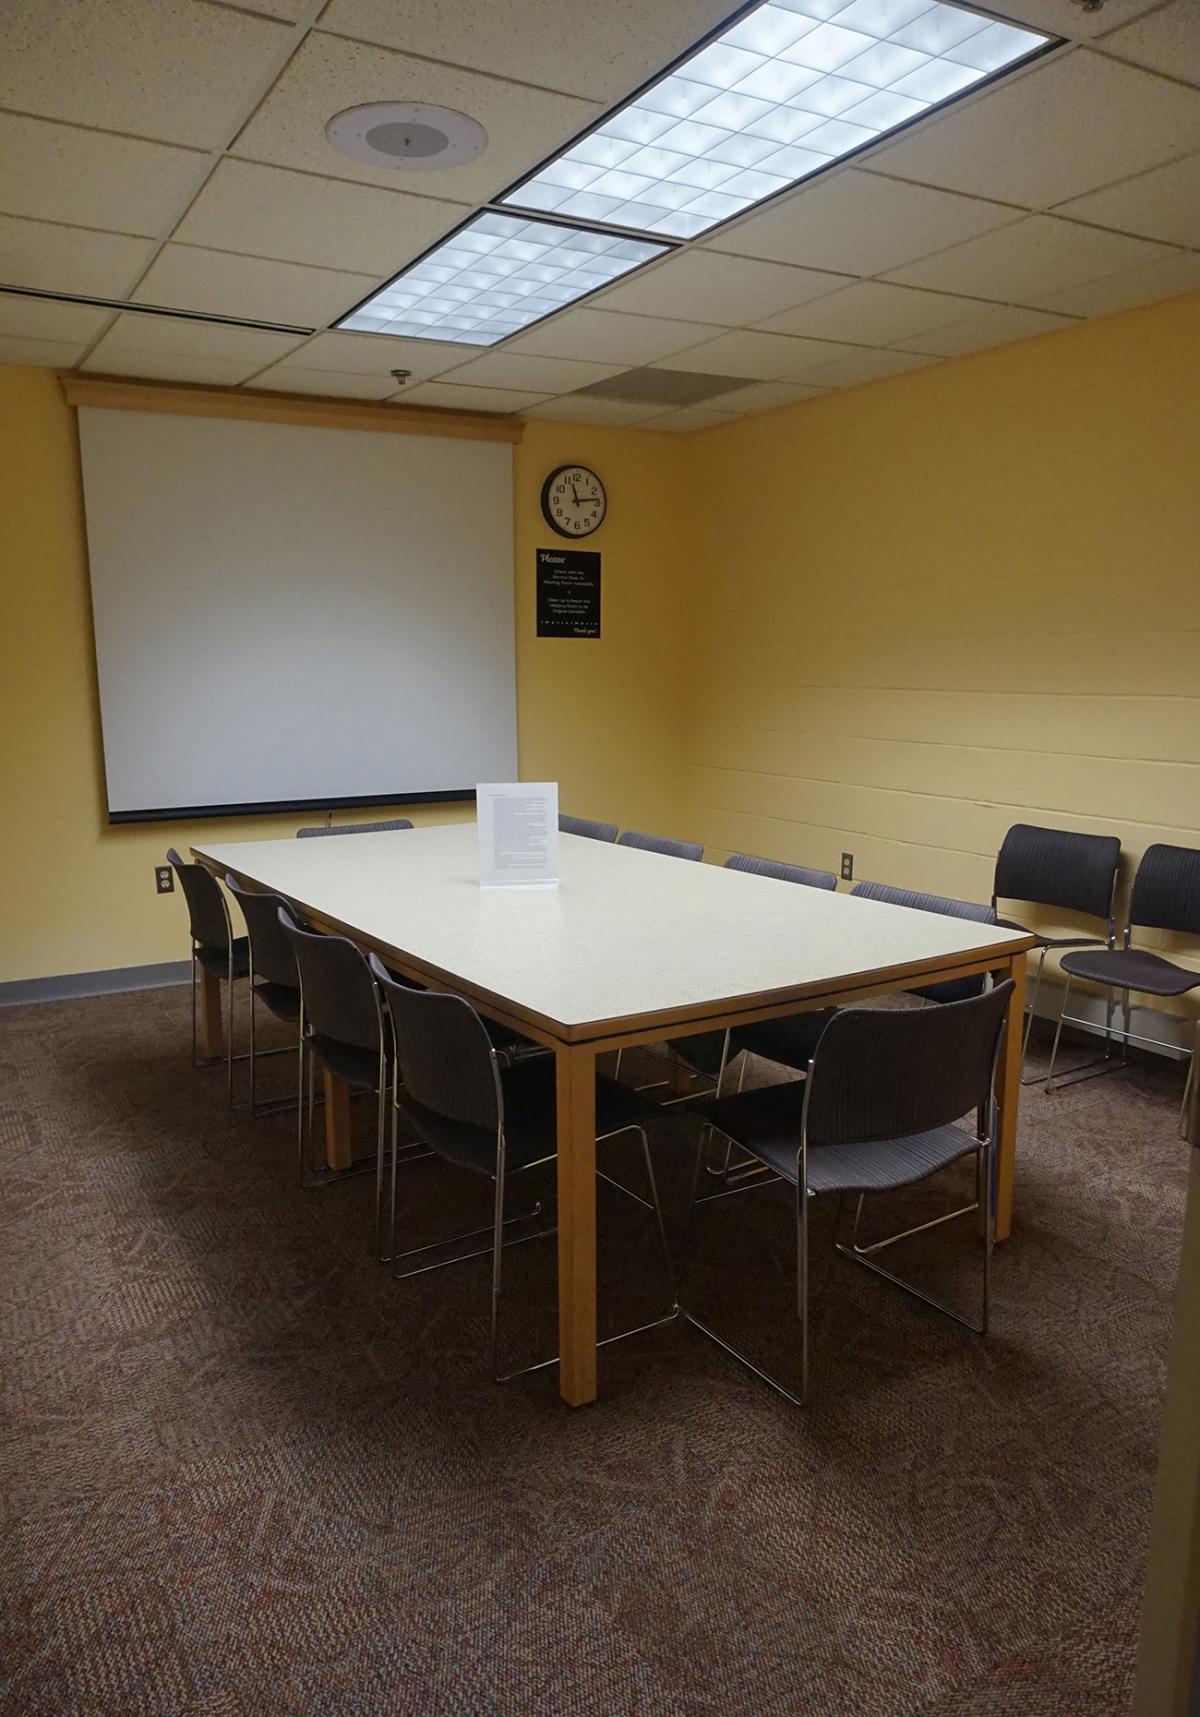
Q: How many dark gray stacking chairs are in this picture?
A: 12